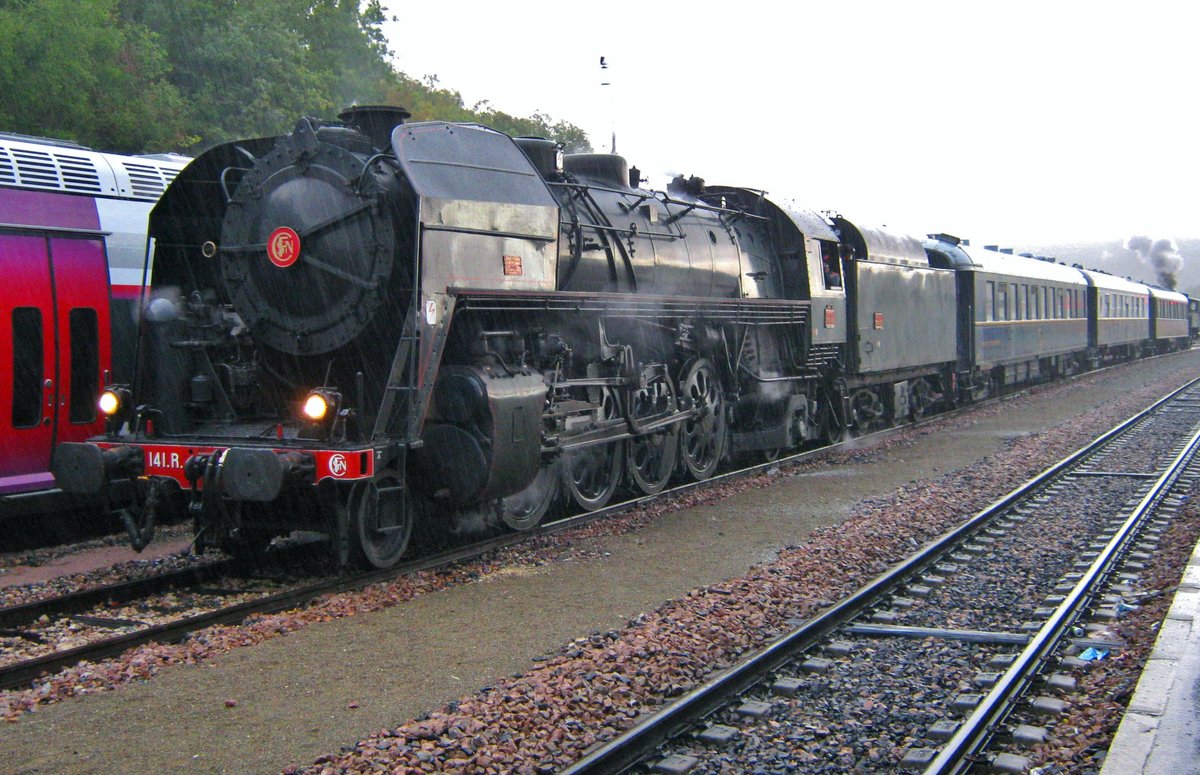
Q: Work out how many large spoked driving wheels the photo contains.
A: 4